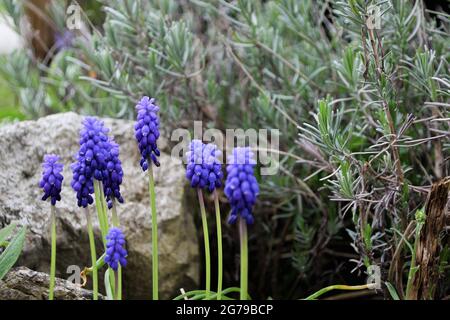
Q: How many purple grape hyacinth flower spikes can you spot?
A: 9